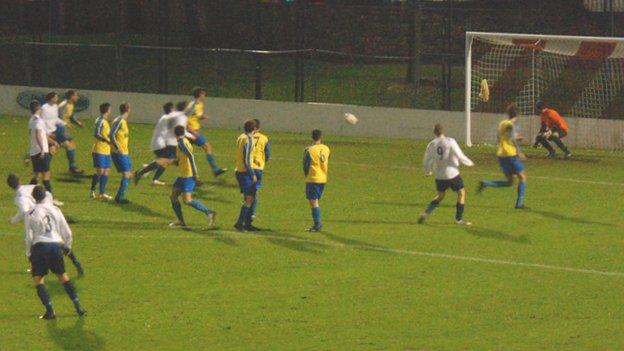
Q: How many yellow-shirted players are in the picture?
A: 9